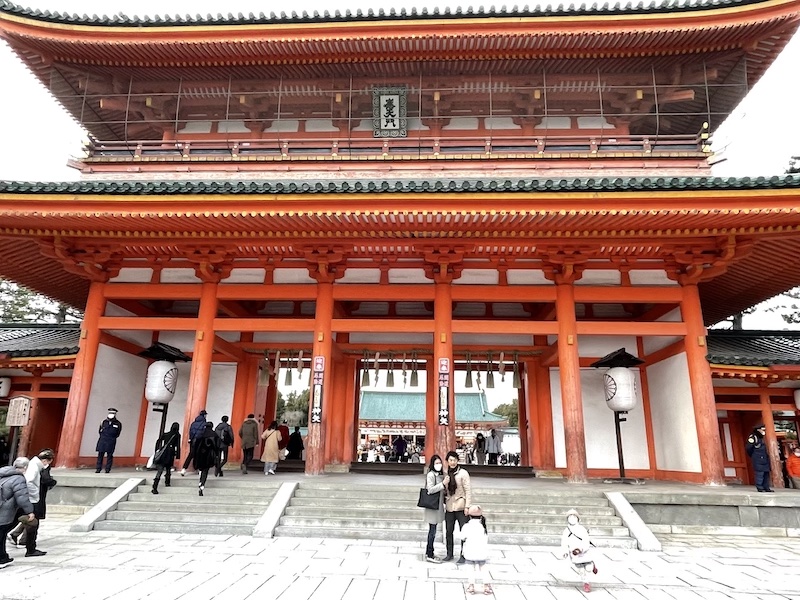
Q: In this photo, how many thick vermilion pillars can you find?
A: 6